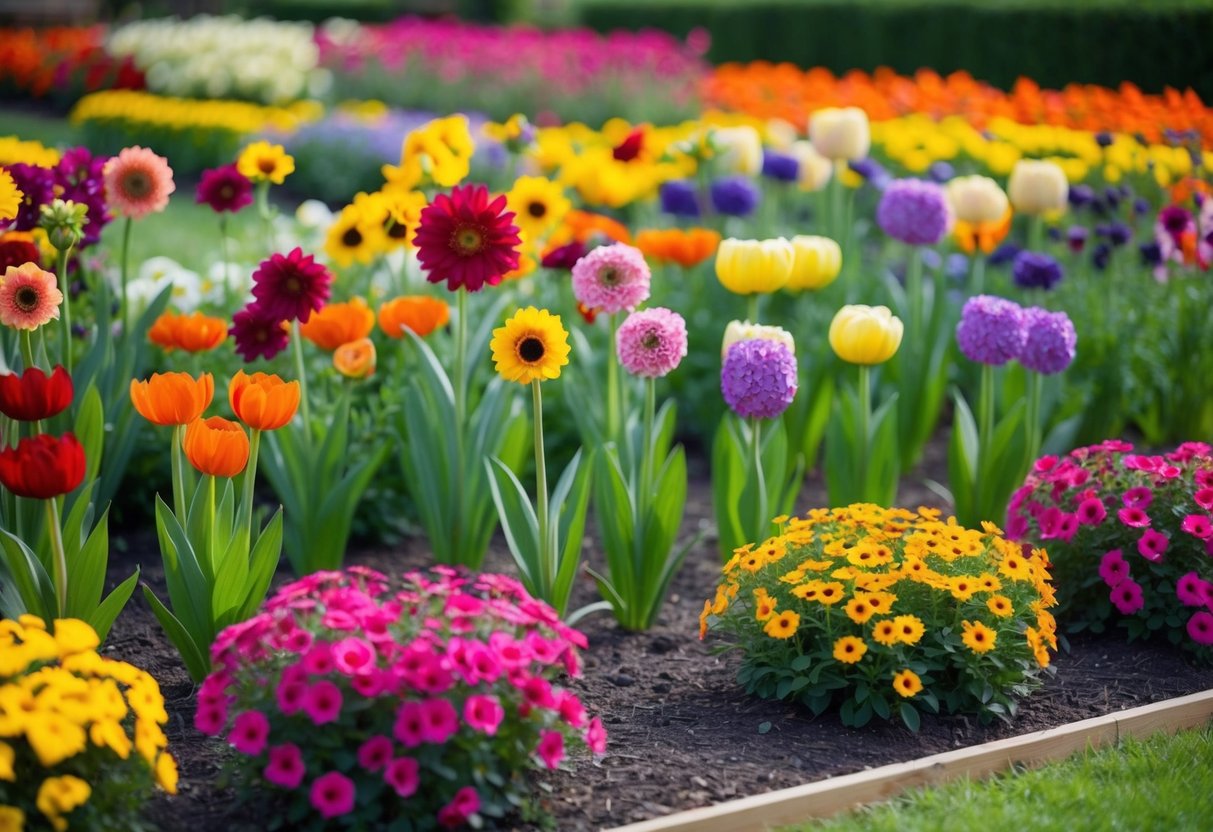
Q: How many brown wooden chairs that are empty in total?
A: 0